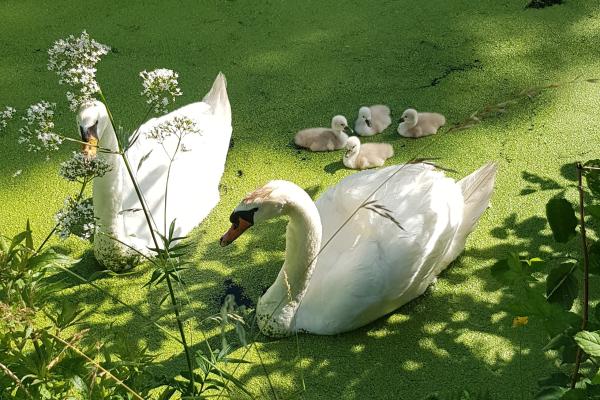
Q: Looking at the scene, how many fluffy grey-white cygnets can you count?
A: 4